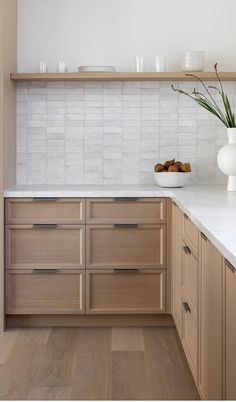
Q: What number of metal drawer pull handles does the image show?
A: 11